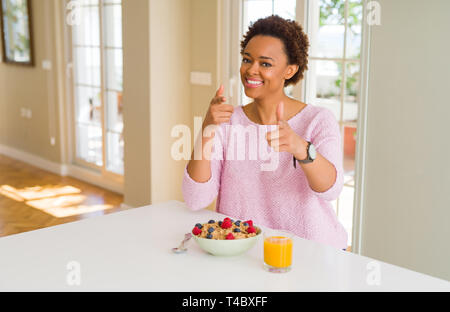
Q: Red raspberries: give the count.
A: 6